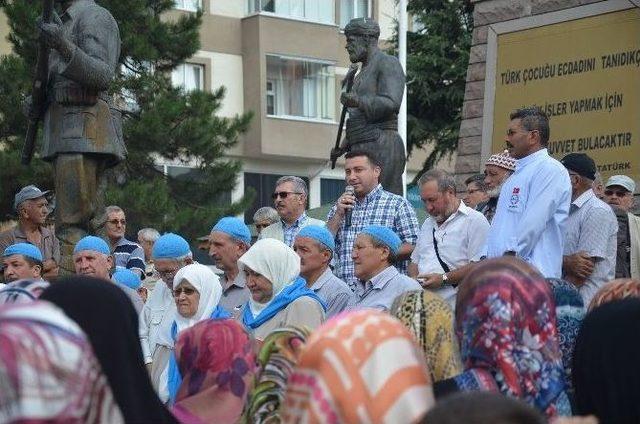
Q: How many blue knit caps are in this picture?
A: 7